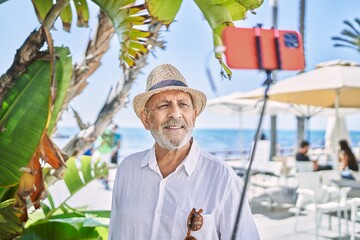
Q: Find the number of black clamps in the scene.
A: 2